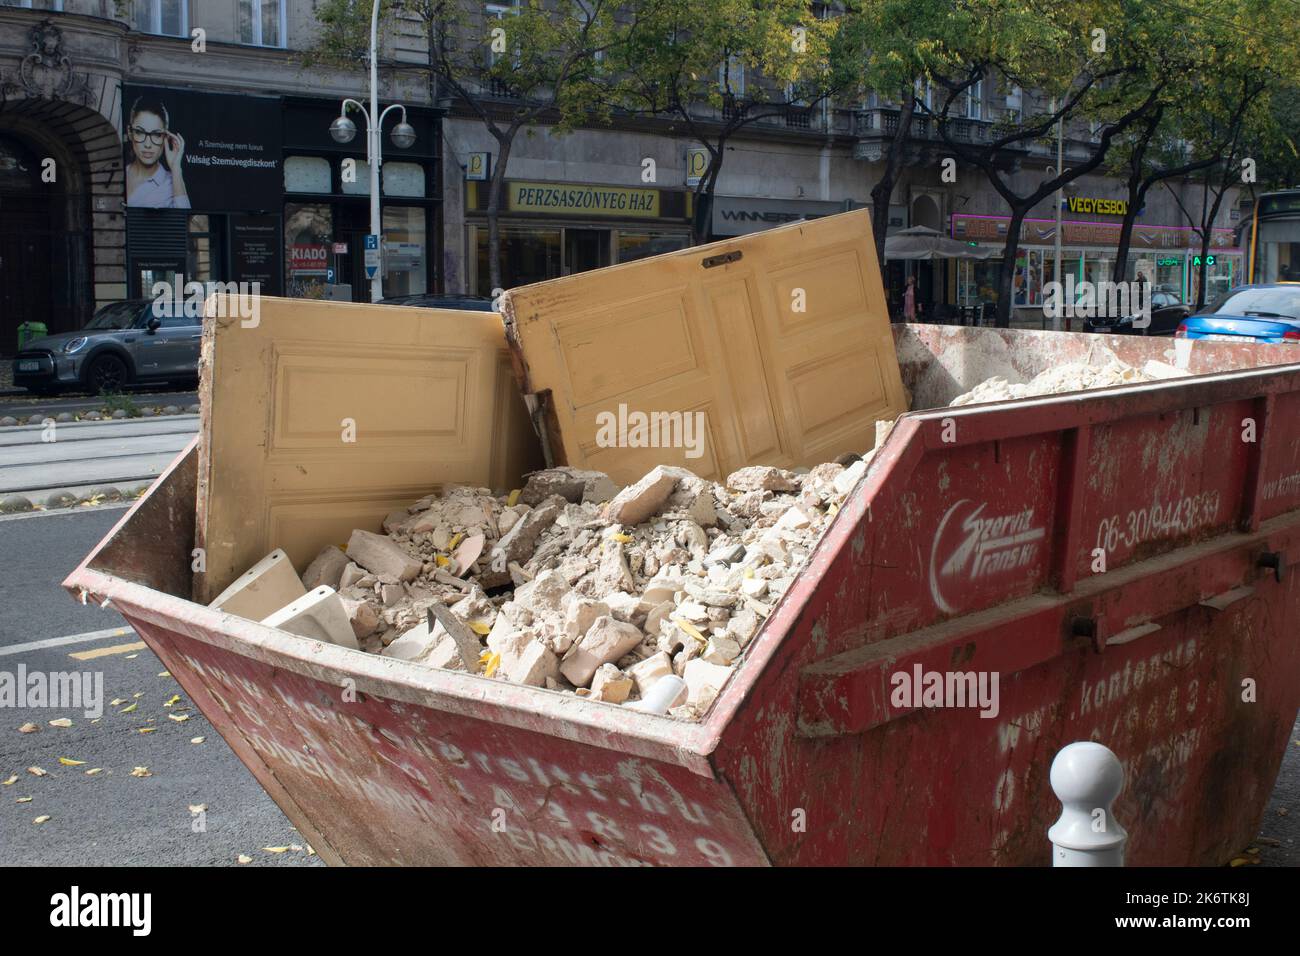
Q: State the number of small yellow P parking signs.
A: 2